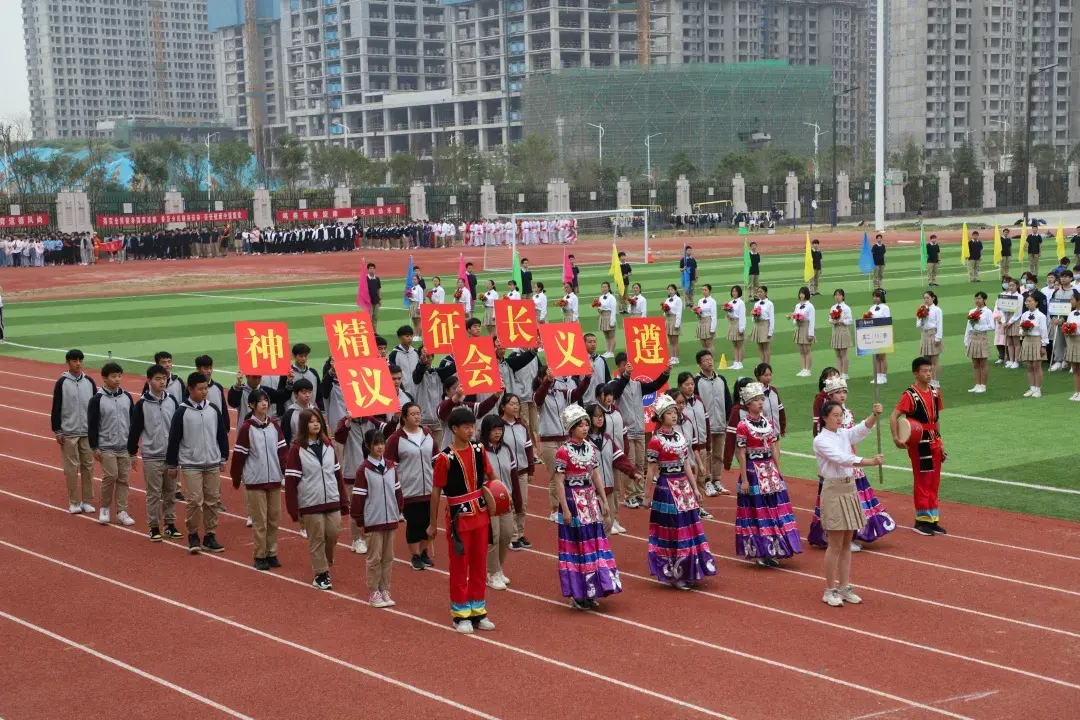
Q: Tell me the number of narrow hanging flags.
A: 15